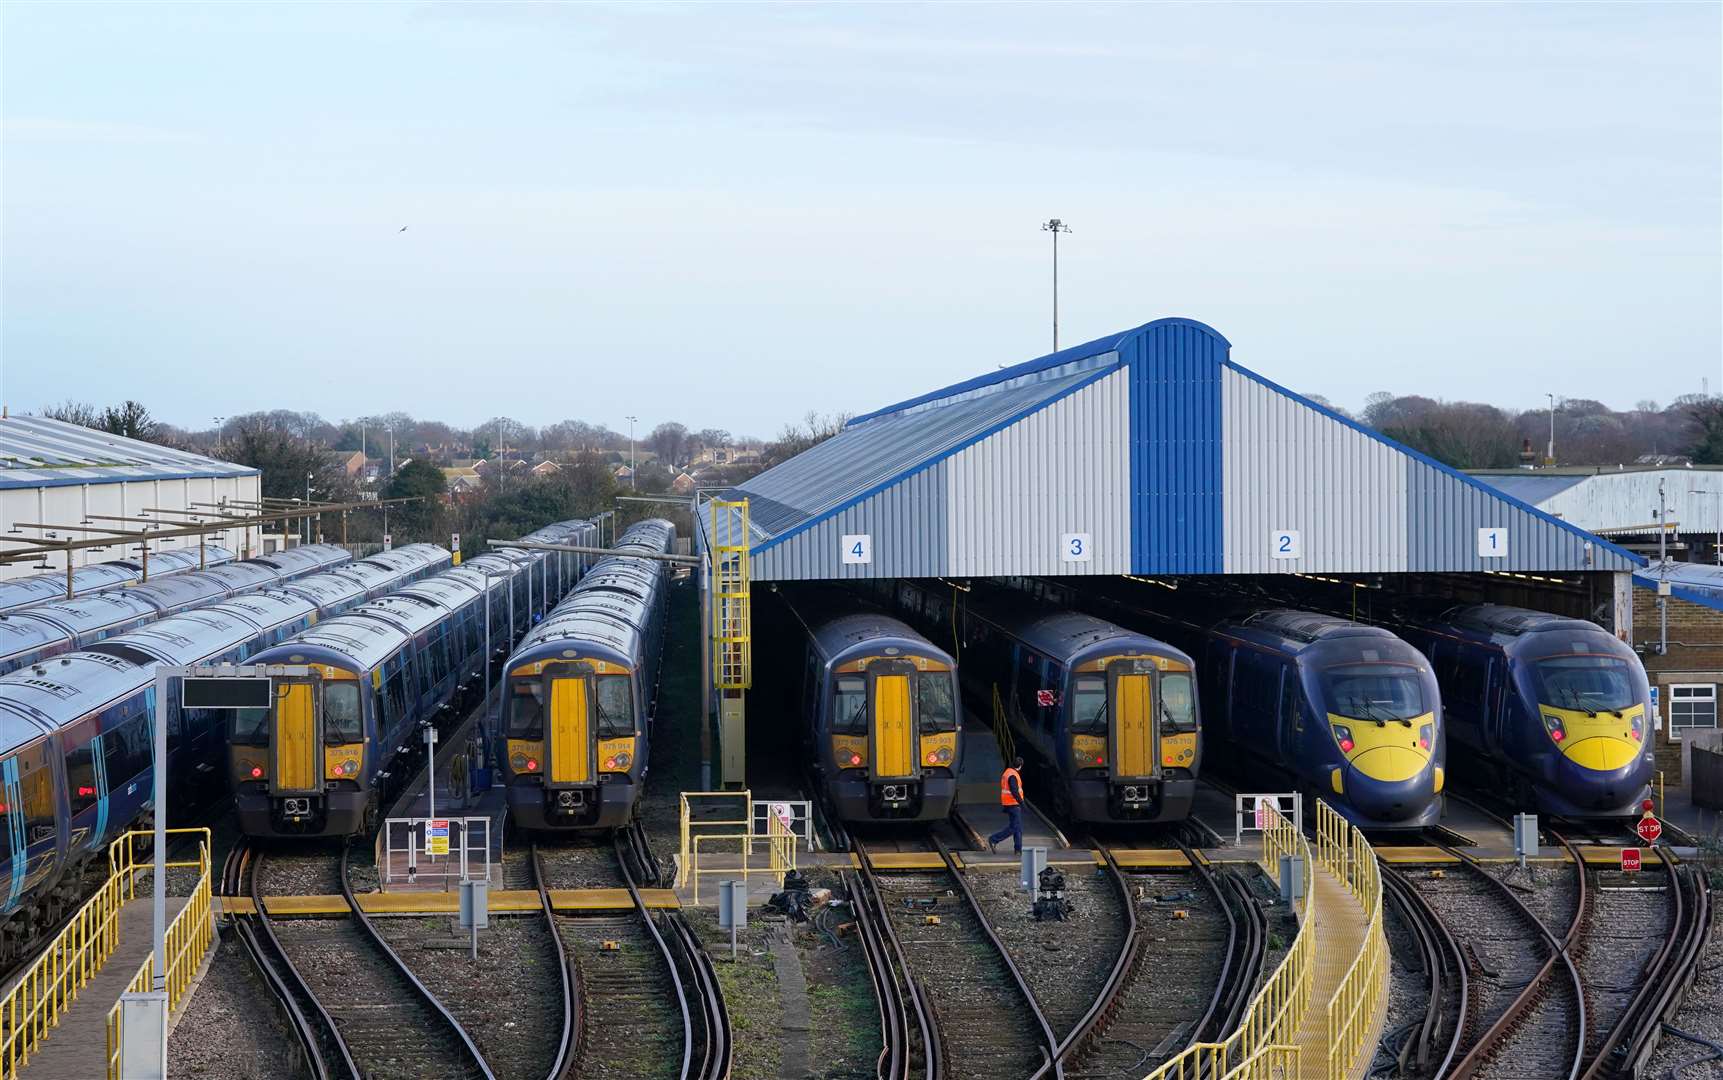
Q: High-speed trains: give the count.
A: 2